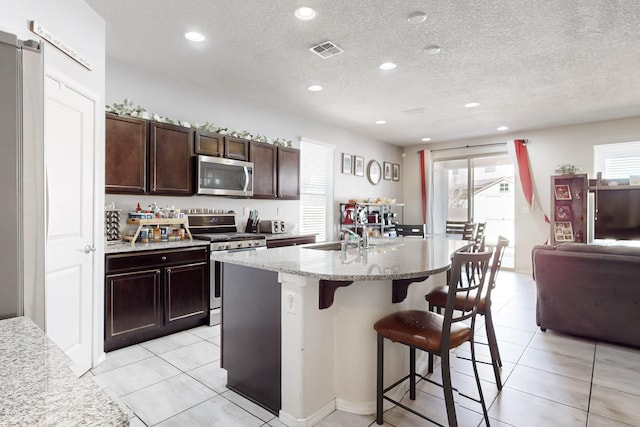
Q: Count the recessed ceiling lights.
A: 8